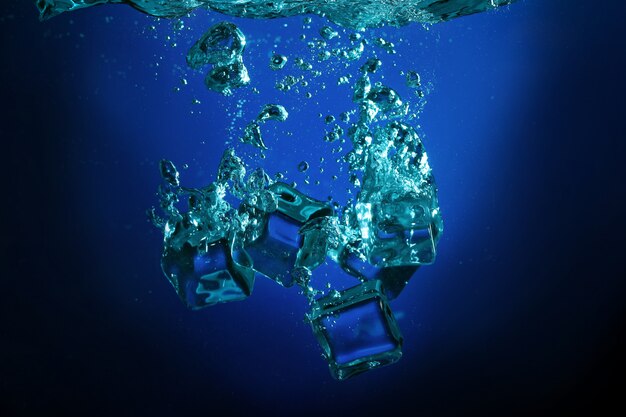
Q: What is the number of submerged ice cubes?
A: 5